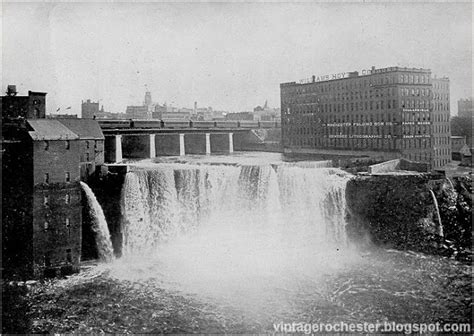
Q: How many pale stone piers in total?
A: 5